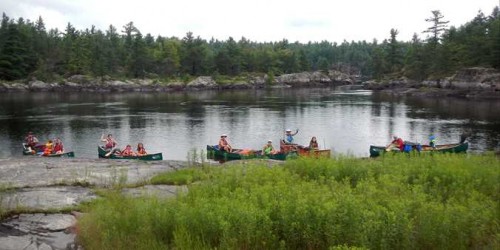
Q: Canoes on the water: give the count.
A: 5